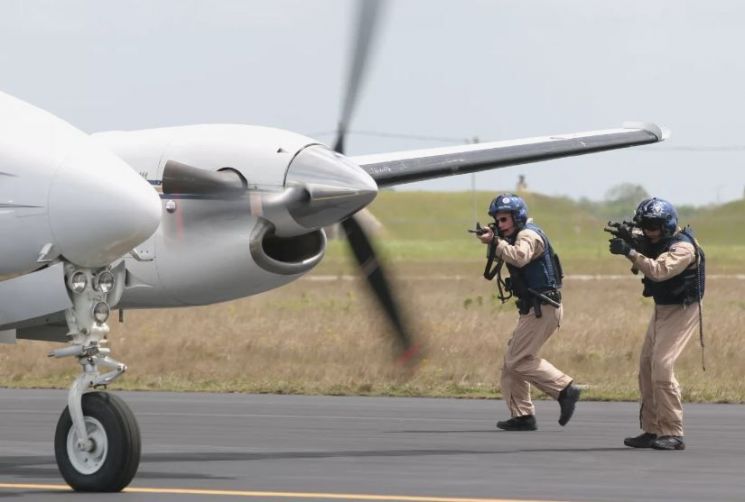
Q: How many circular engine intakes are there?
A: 1